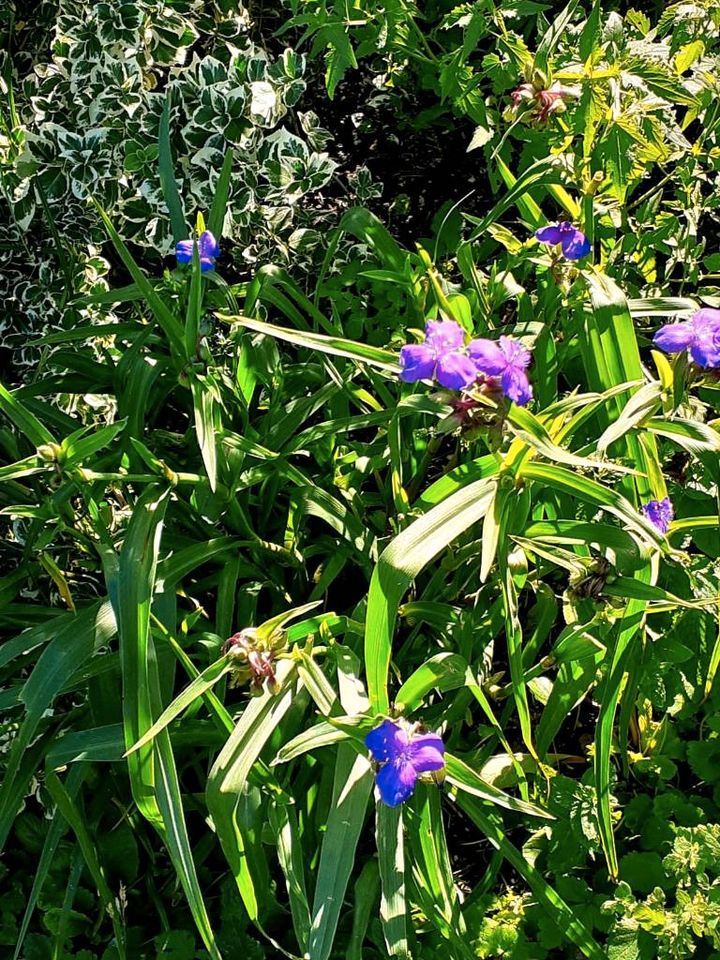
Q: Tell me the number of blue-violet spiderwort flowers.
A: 7